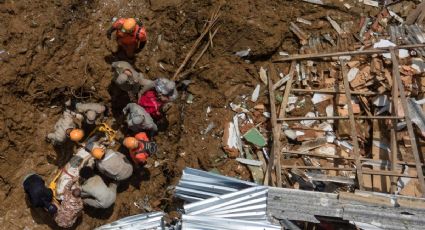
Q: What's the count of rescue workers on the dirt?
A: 11